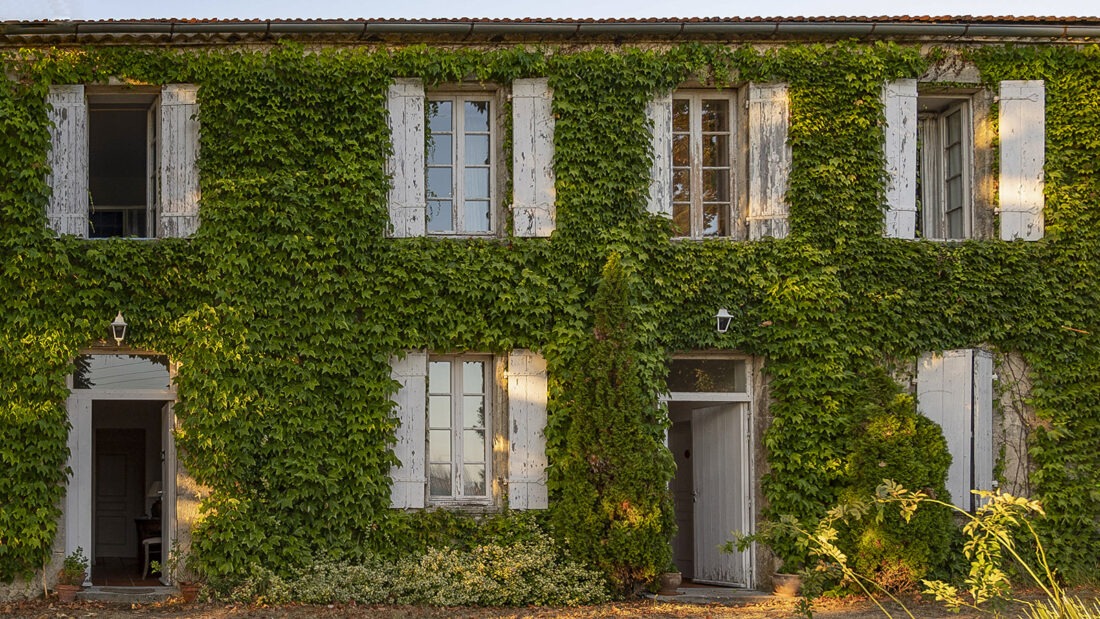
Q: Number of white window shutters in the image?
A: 12